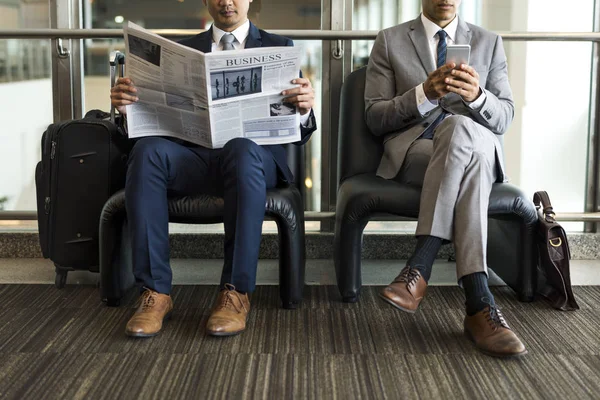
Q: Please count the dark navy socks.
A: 2